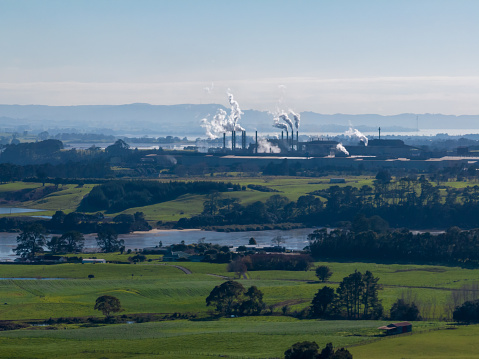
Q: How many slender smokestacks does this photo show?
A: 11